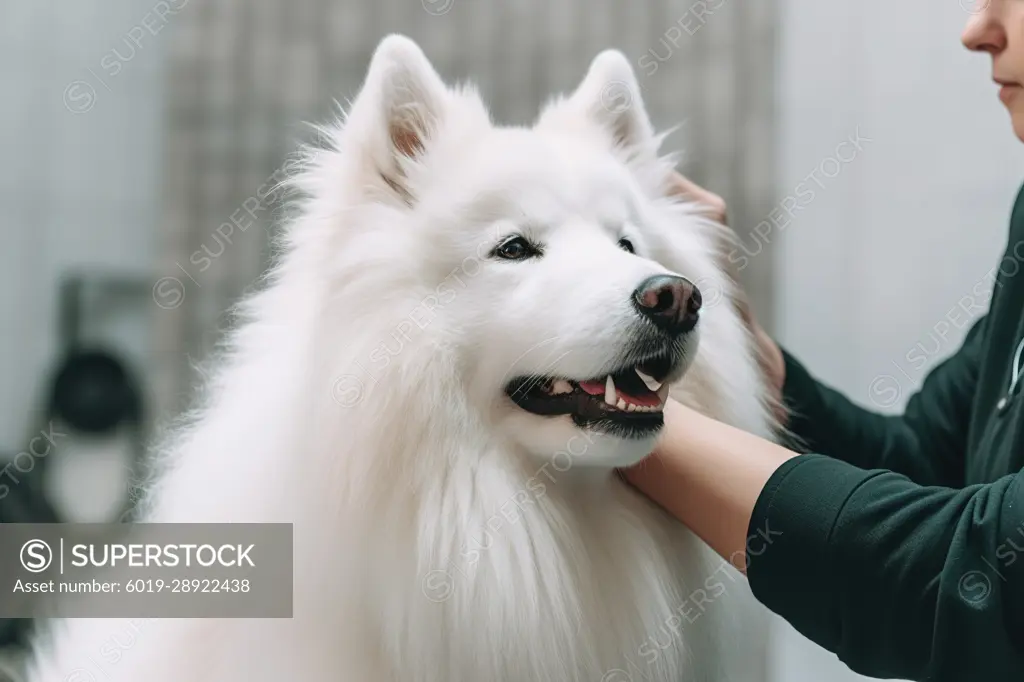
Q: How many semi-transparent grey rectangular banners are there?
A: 1